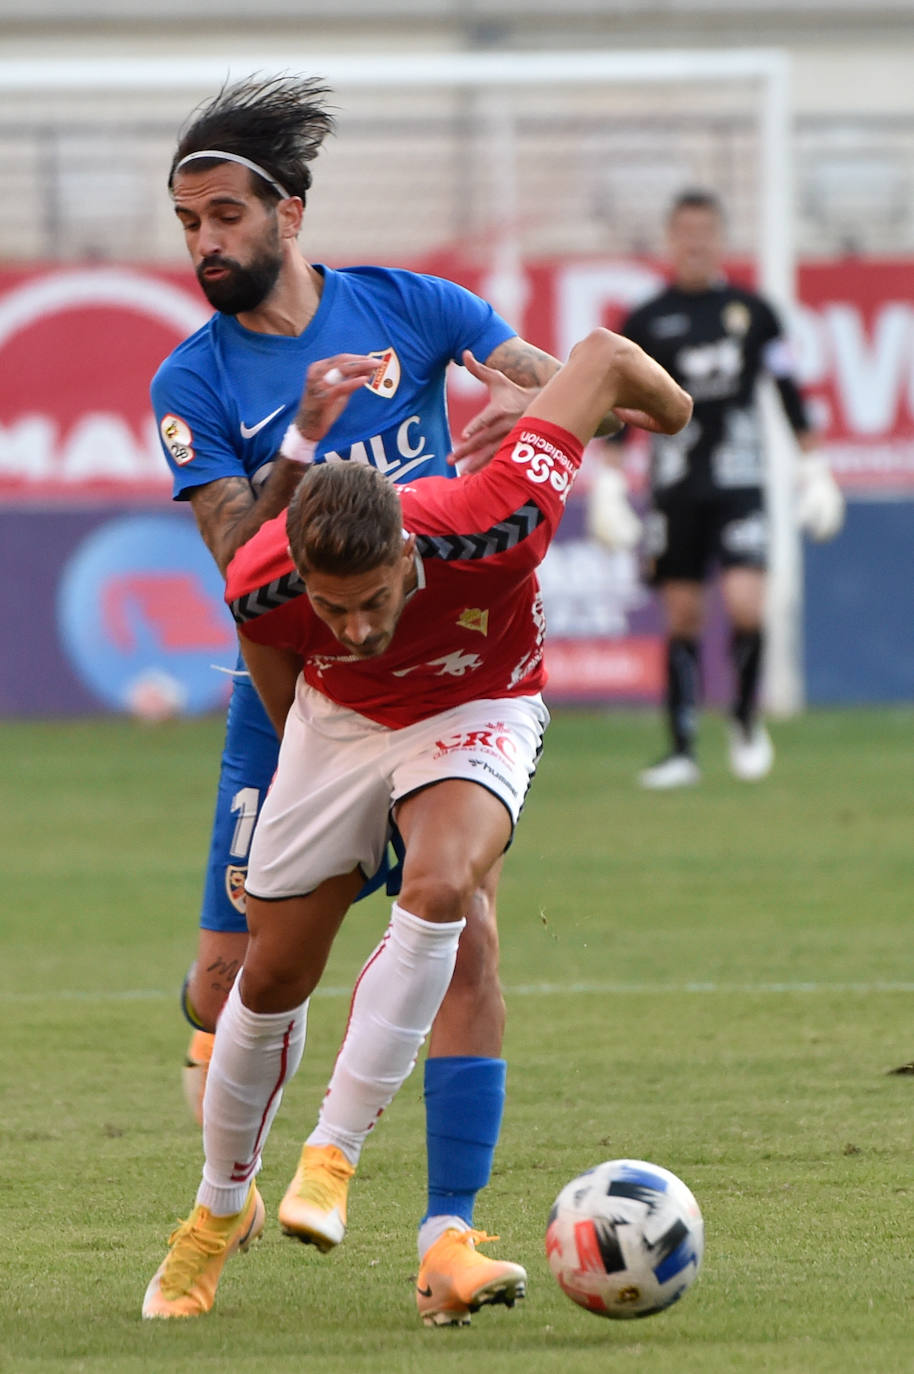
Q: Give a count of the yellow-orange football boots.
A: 4